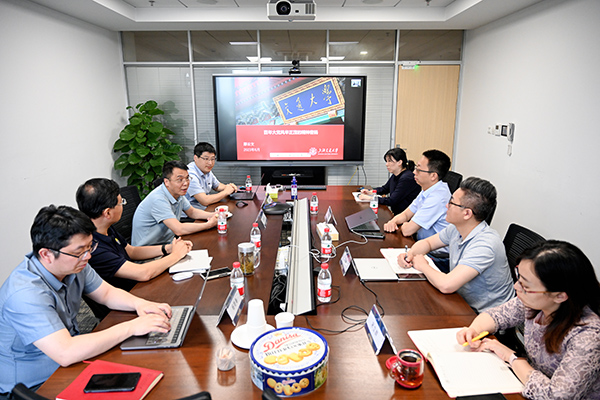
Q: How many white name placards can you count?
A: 6